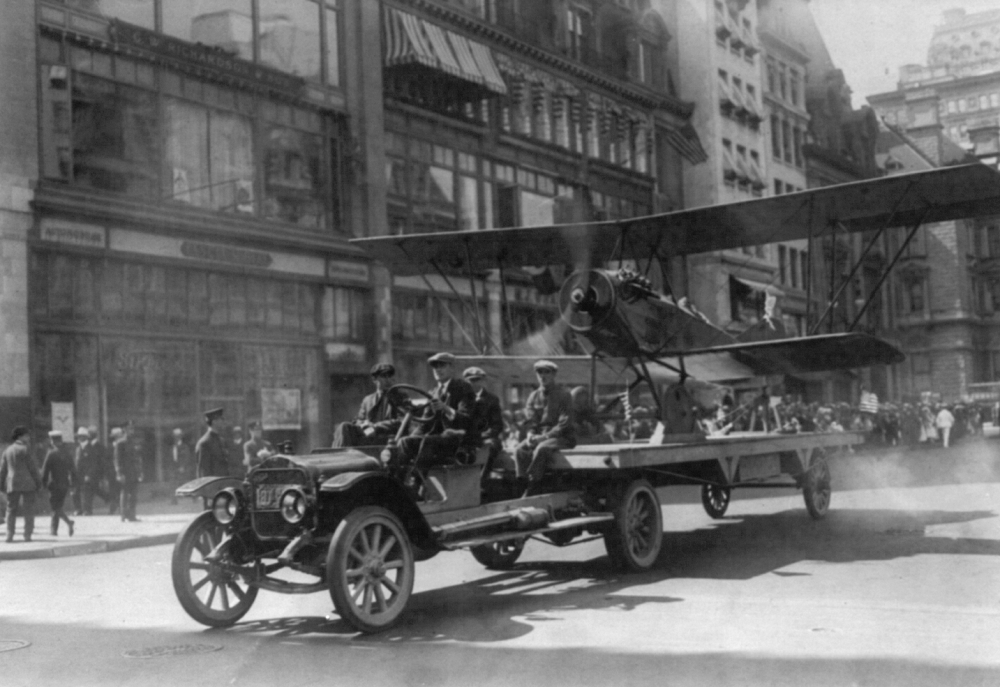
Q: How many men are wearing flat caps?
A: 4